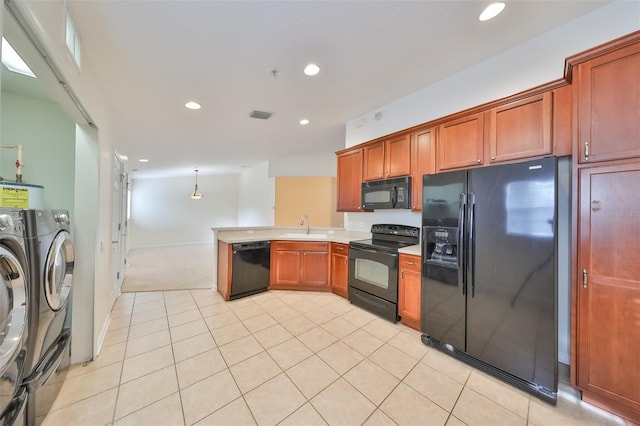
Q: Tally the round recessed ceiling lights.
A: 5